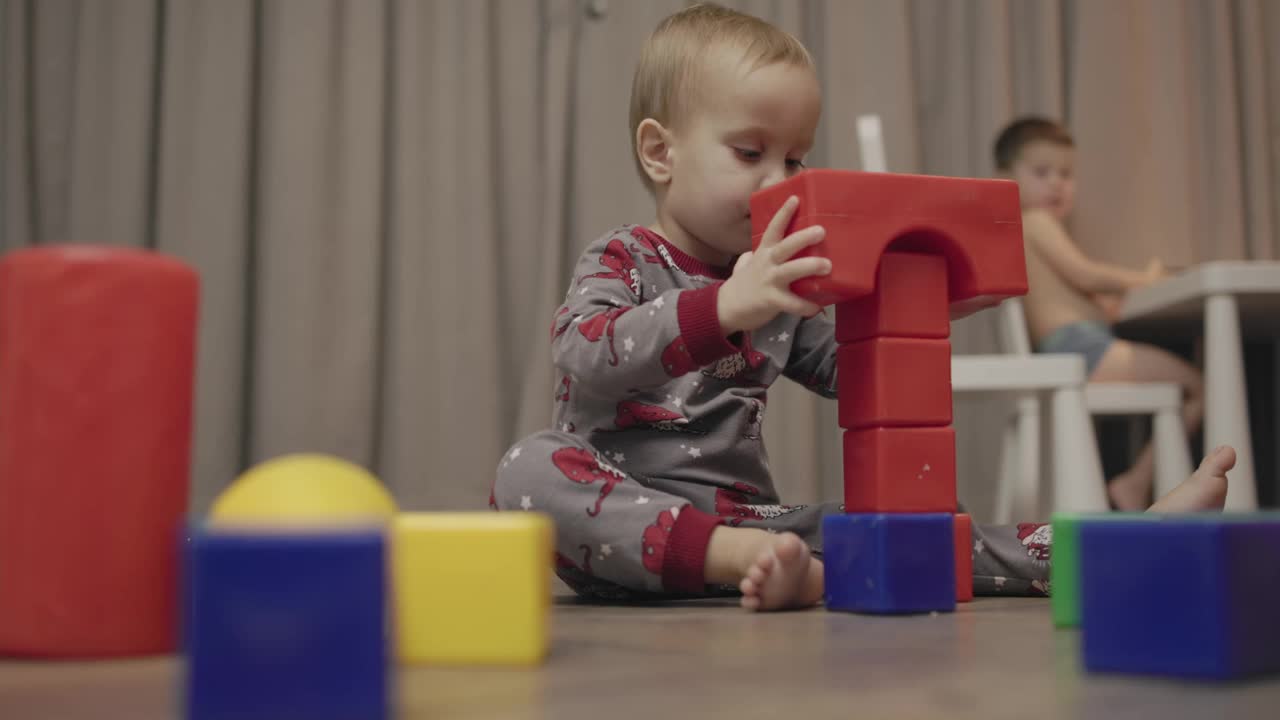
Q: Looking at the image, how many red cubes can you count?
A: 4